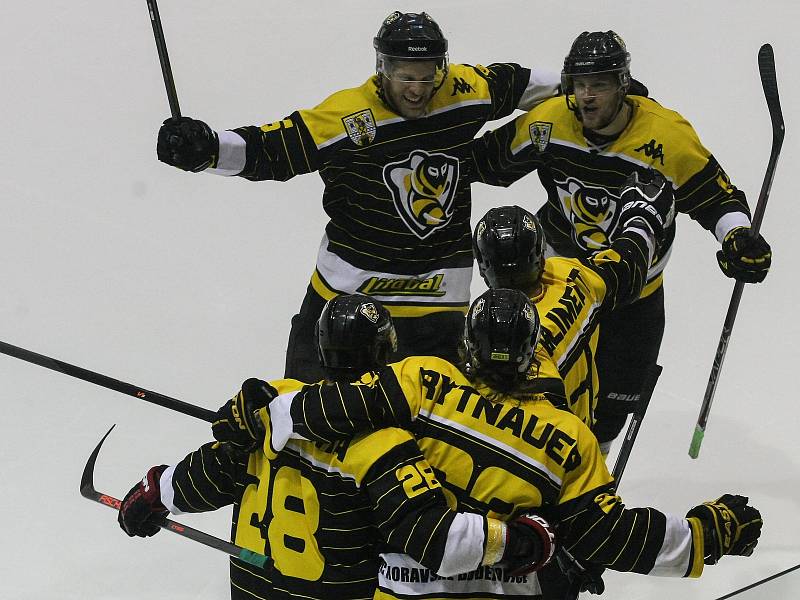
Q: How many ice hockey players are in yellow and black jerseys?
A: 5